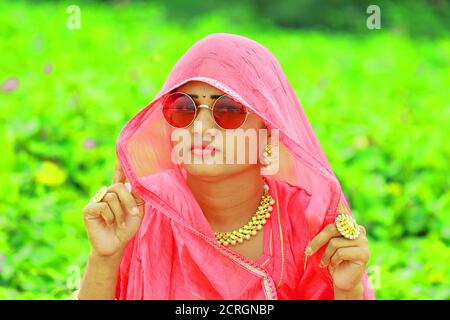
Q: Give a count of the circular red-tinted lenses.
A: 2